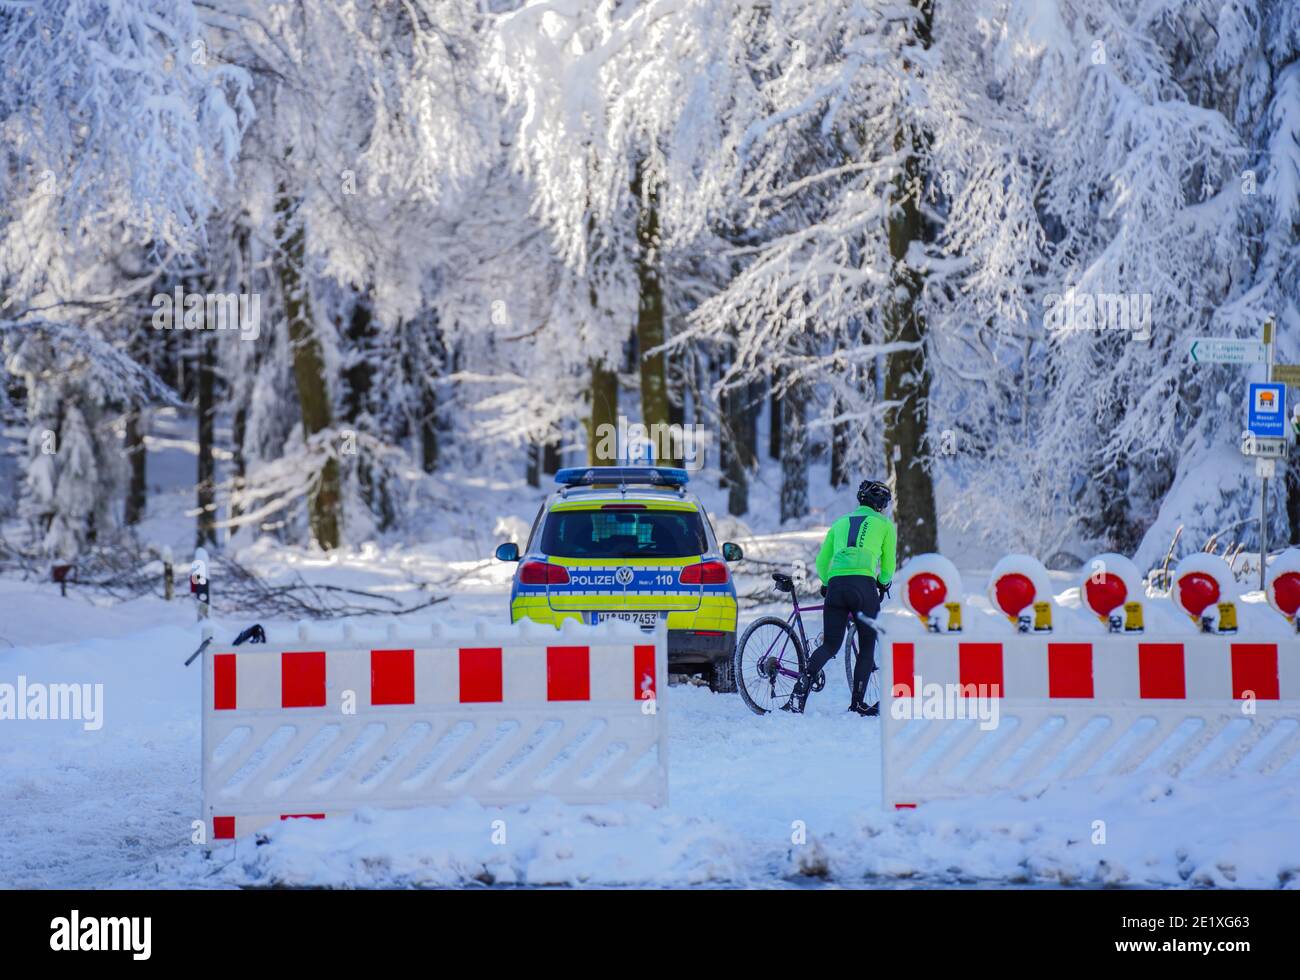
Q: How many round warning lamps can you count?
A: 5